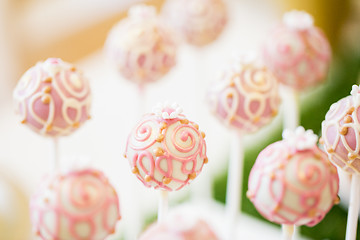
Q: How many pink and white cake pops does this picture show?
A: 10